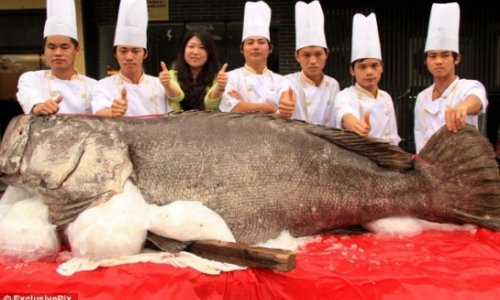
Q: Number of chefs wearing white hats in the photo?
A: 6